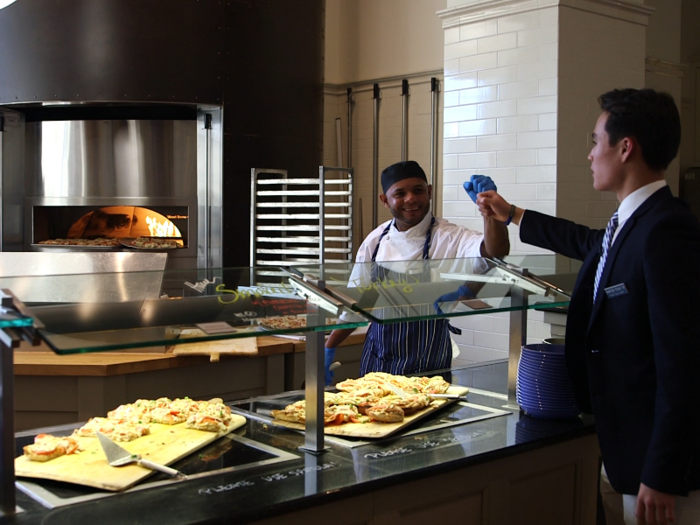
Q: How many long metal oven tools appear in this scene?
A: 4